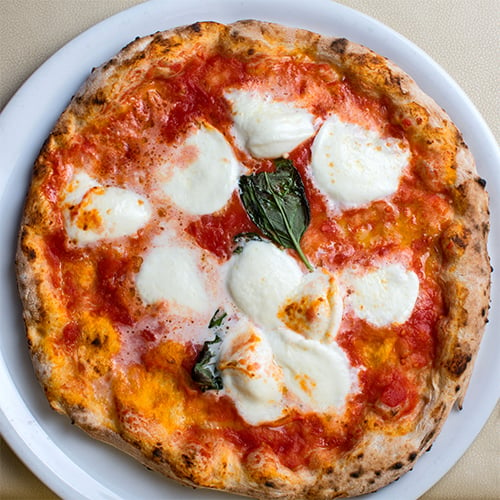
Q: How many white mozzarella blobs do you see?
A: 10